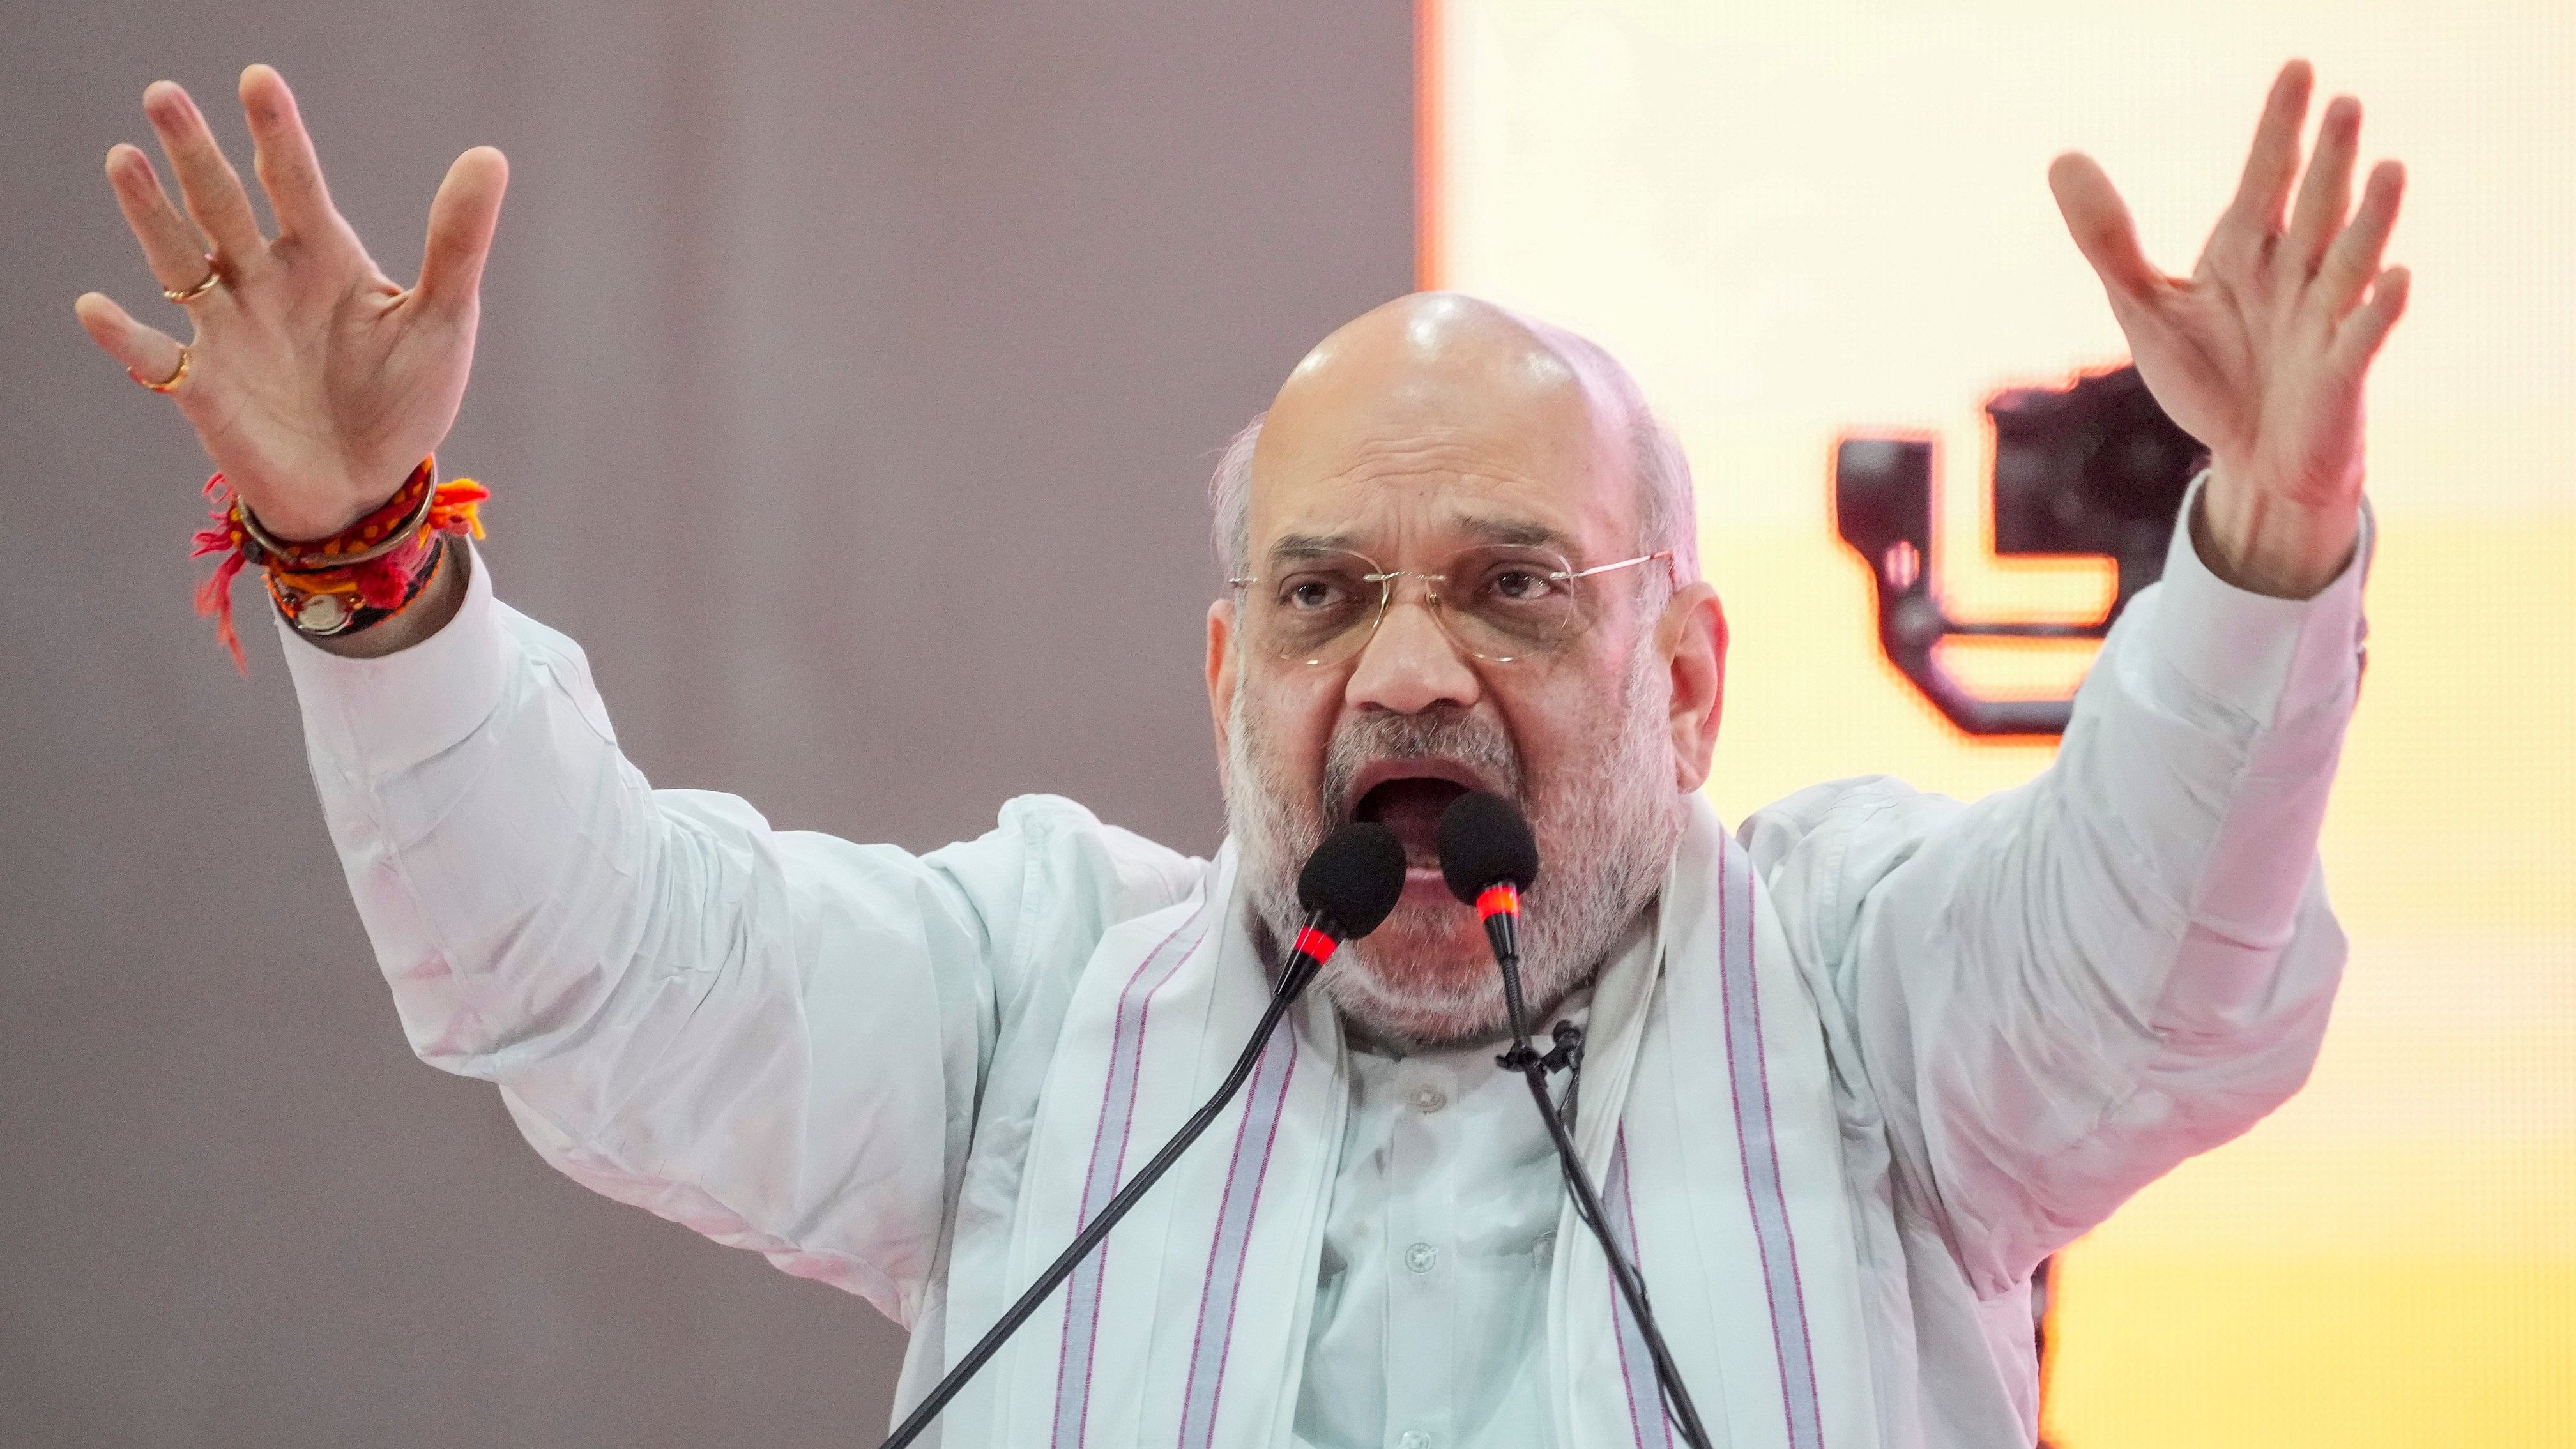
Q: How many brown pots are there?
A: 0